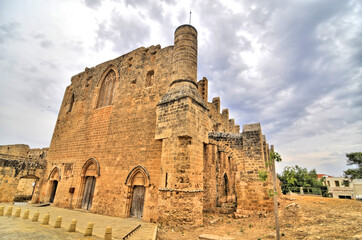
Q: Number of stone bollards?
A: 10